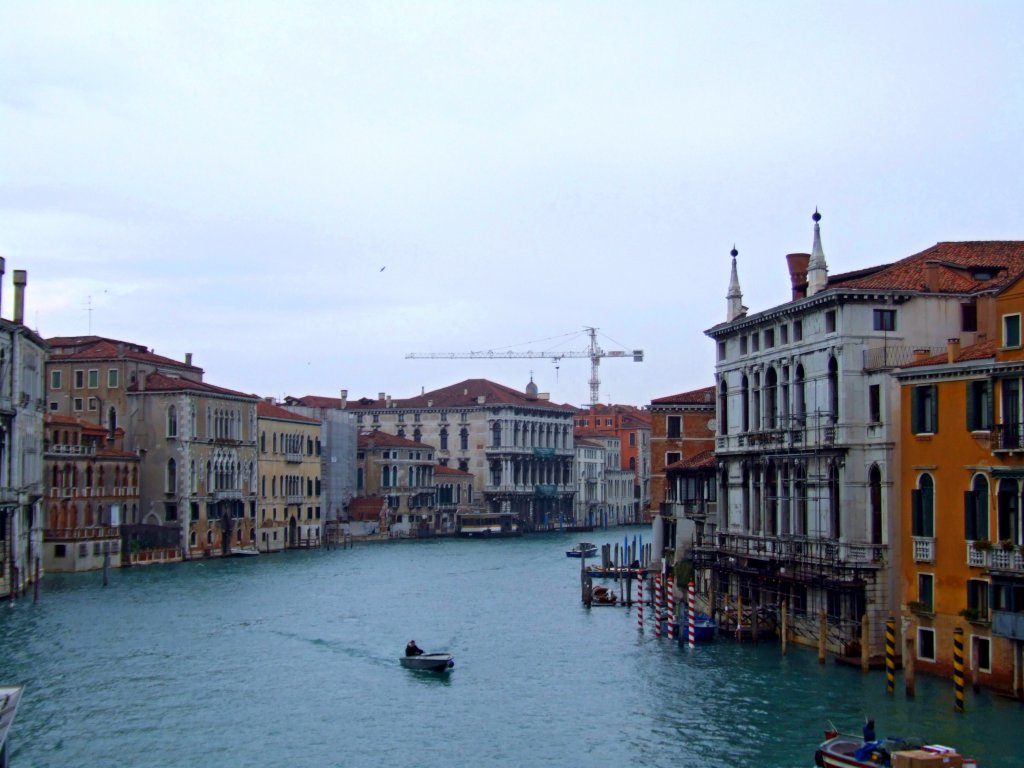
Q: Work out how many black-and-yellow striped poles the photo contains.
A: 2